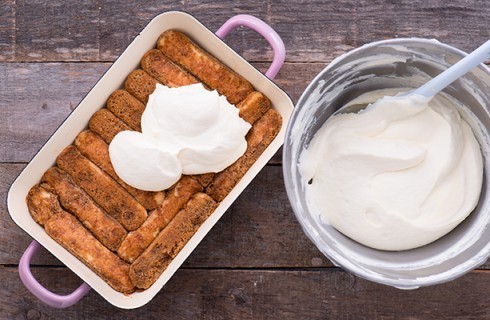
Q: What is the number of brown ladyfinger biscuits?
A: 14